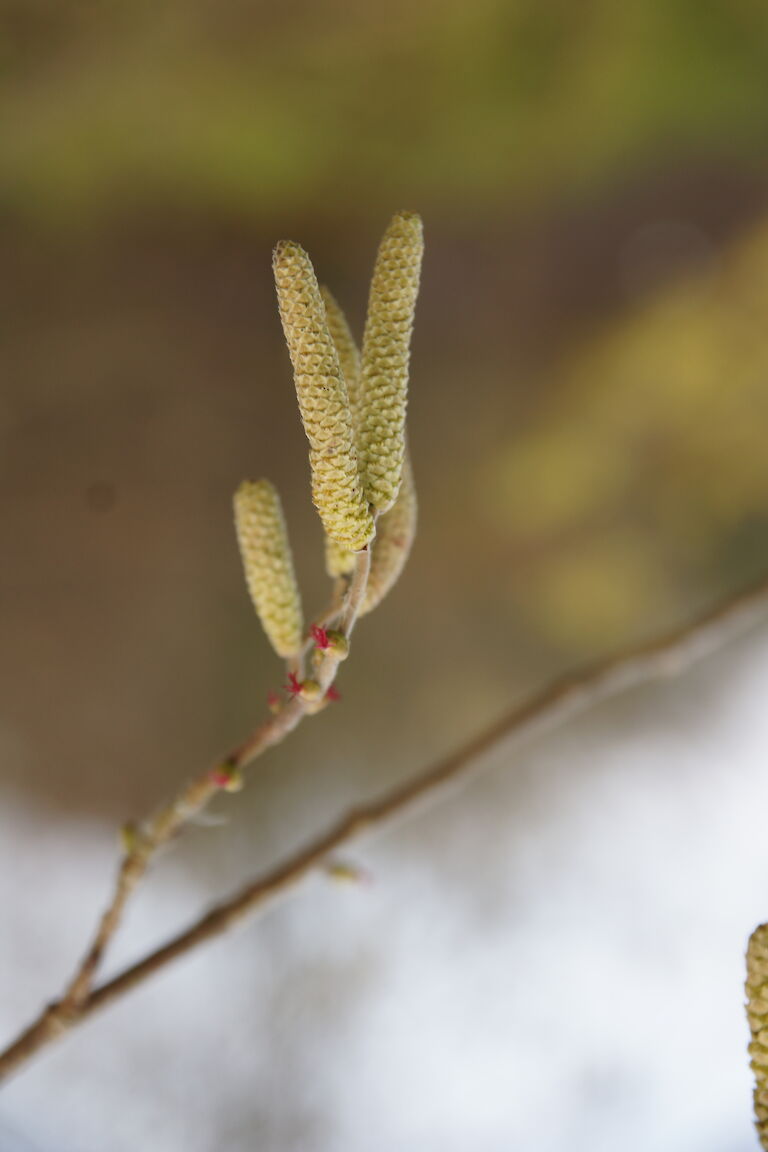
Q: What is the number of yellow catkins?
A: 6